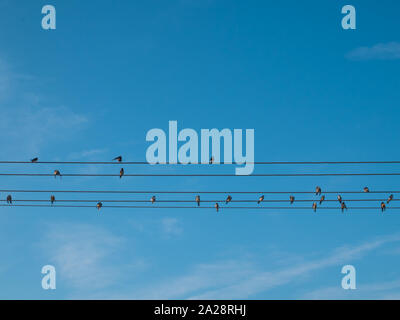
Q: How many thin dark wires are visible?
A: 5